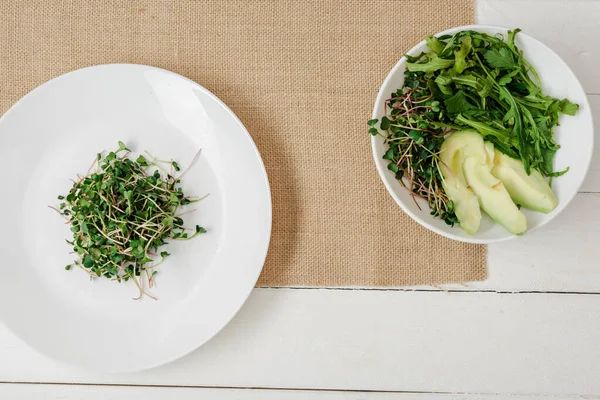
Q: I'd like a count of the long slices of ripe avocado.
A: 3